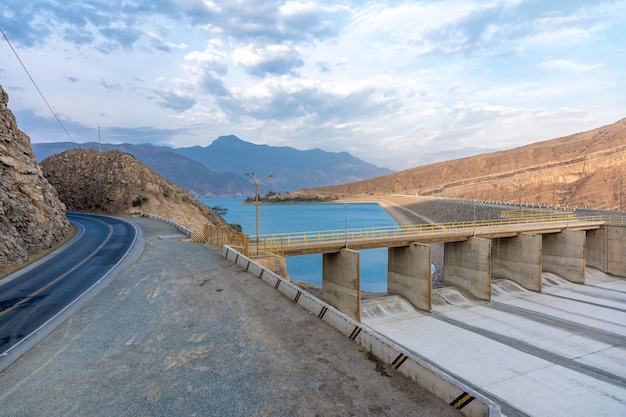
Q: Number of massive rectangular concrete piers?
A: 5